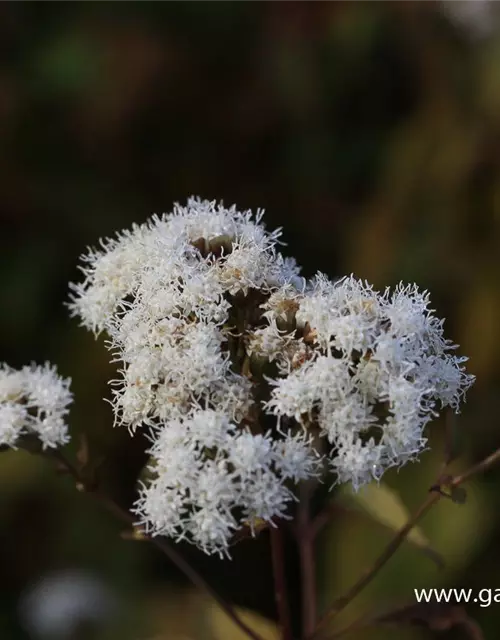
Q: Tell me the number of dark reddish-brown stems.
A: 4